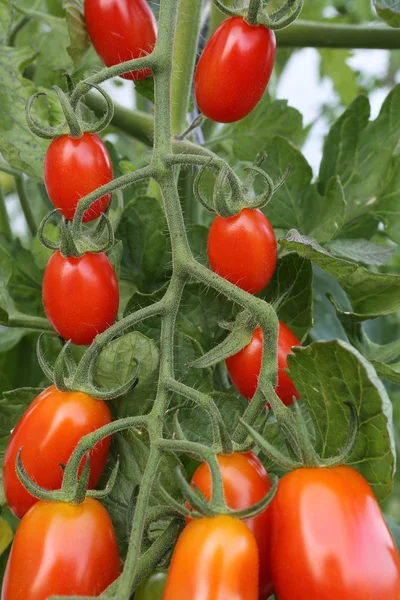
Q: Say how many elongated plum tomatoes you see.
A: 11